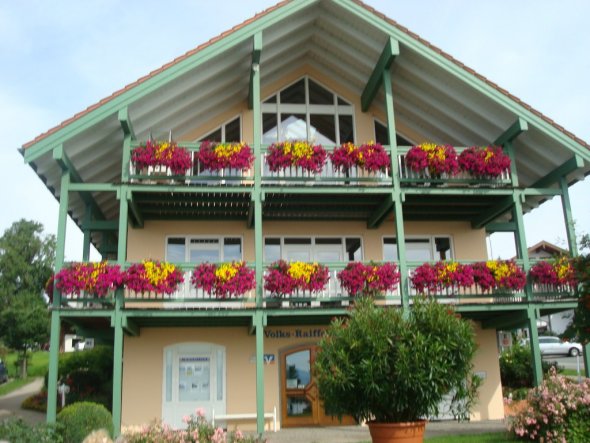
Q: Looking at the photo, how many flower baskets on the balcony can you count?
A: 14